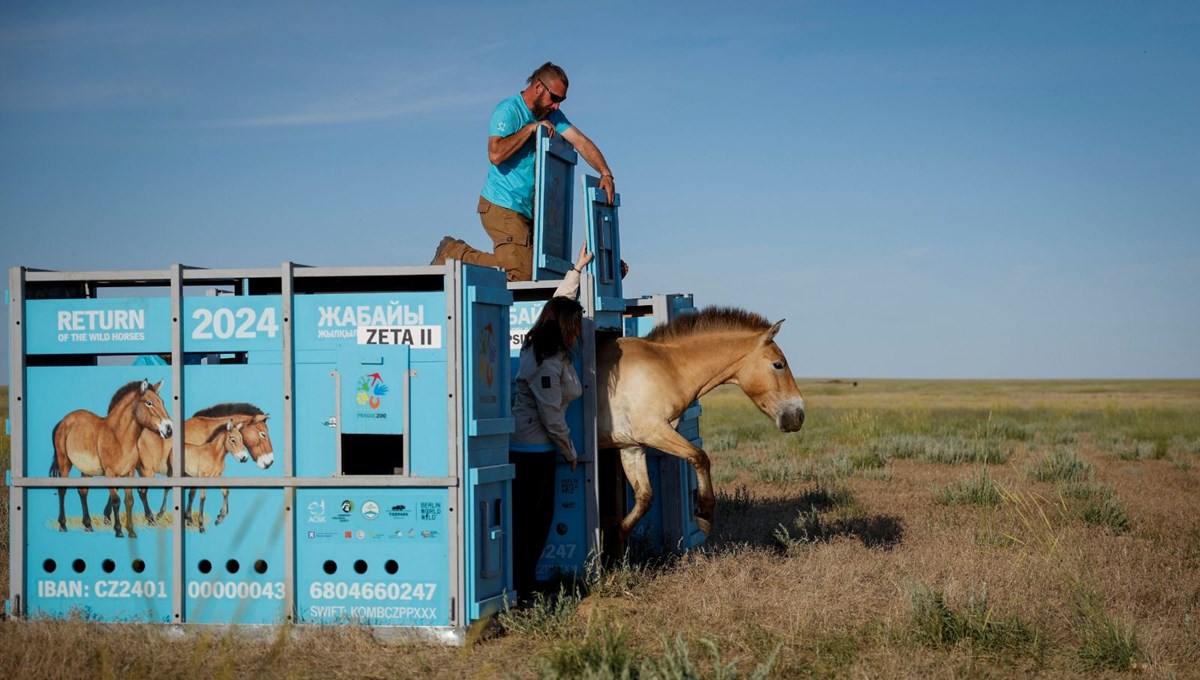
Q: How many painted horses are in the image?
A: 3